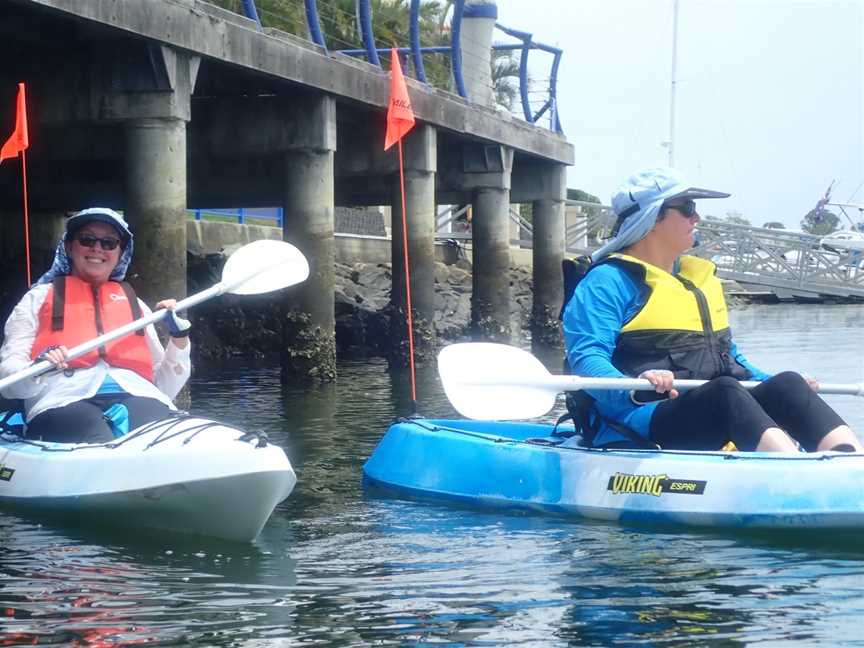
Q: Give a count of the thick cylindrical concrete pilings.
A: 5